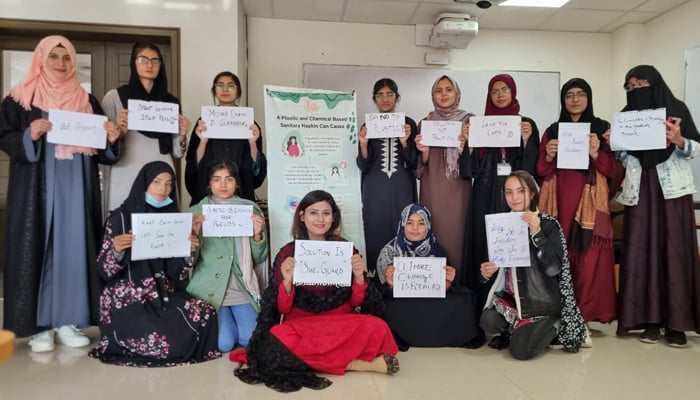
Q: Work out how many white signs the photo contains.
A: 13